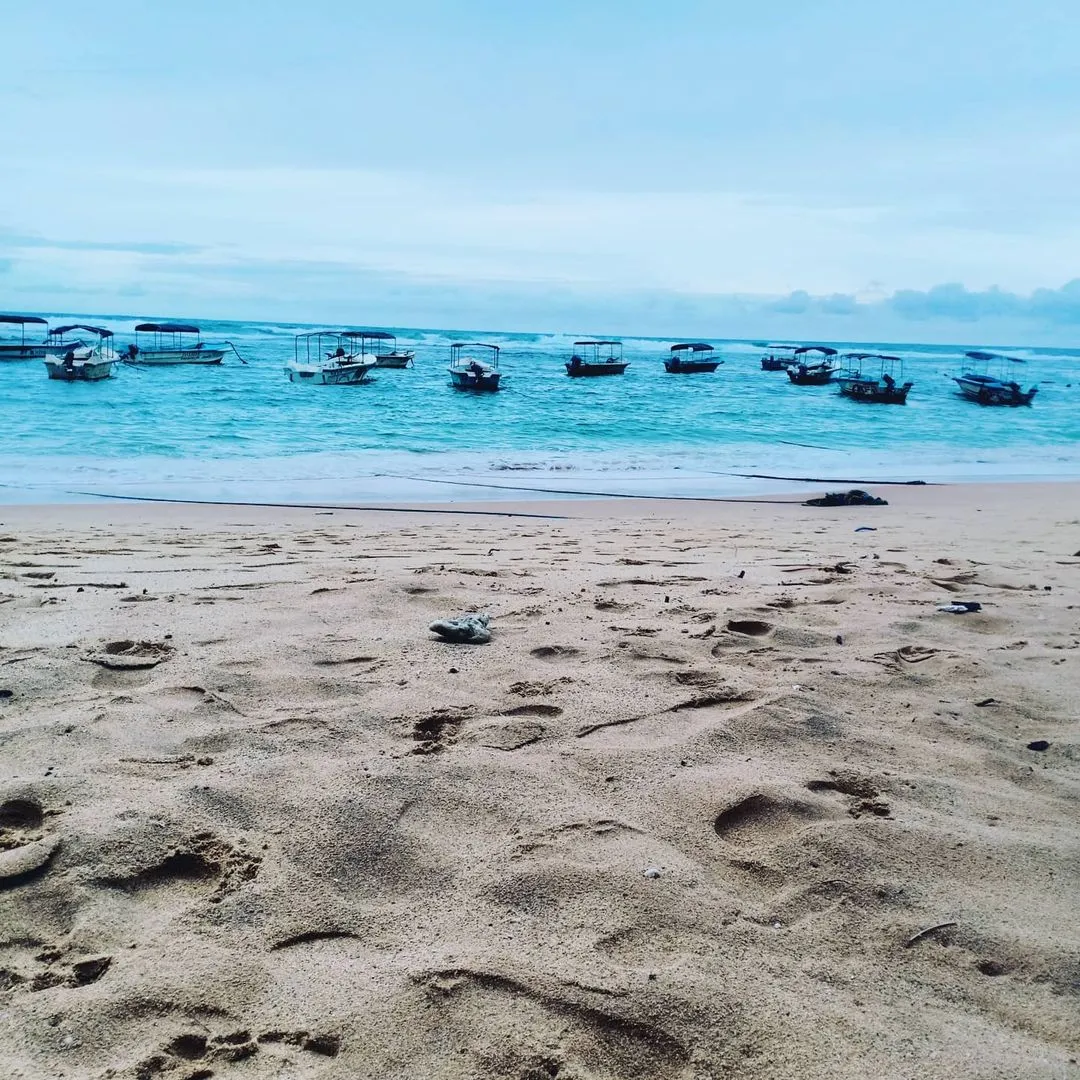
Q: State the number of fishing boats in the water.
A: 12